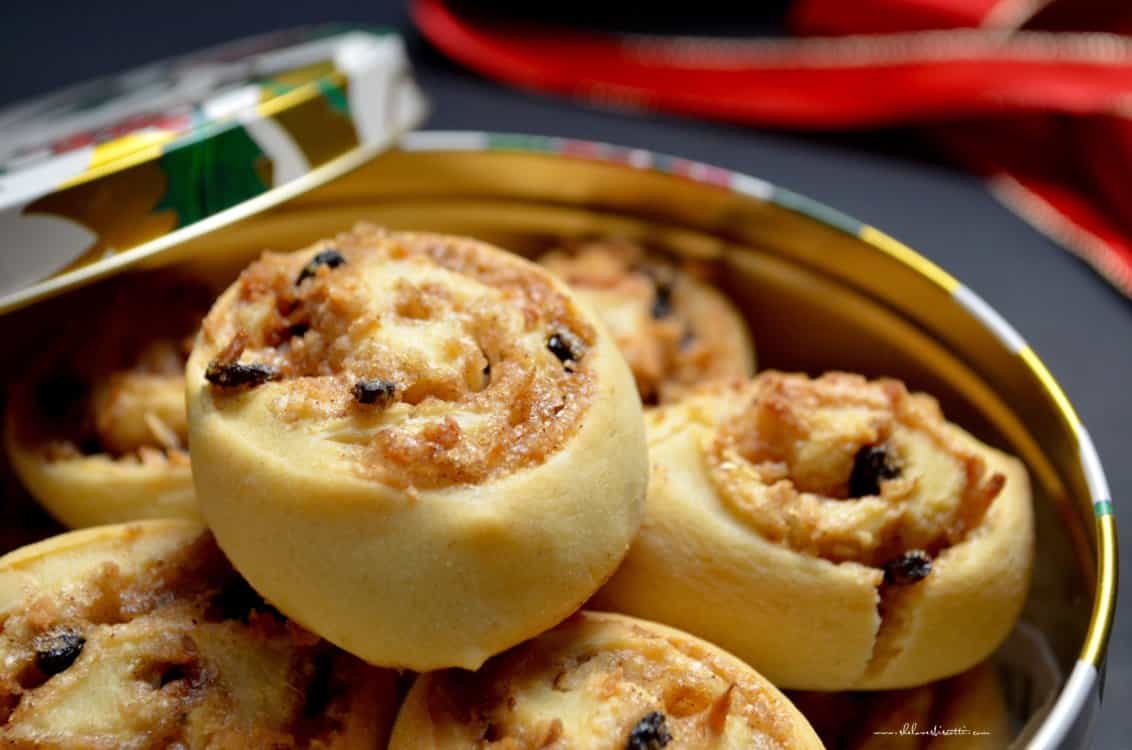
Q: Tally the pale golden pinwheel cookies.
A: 6